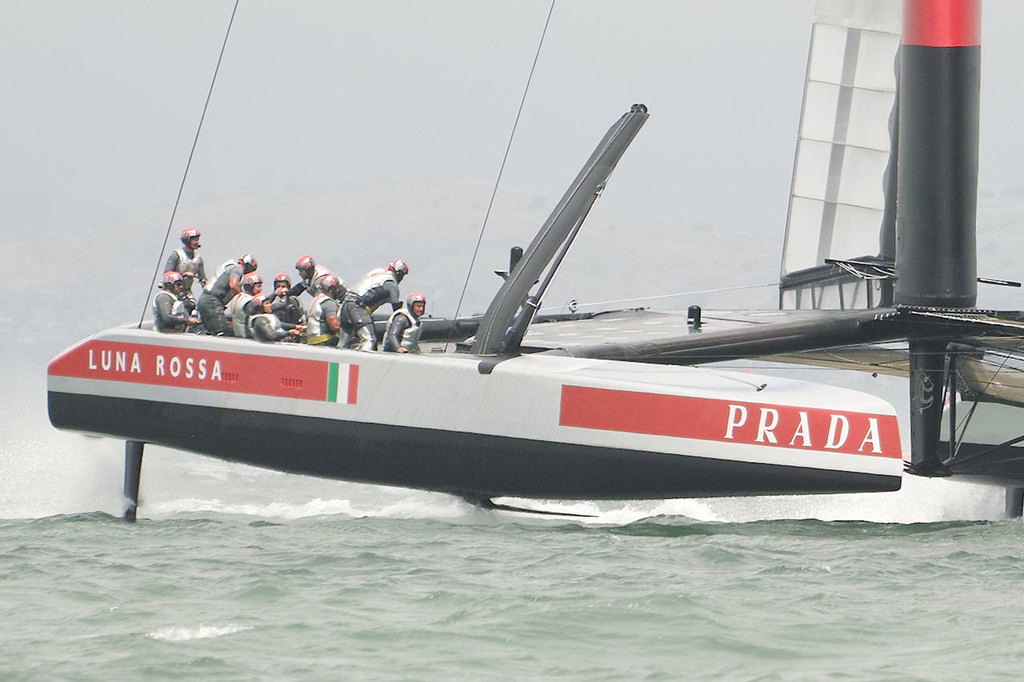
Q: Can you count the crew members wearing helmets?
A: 10